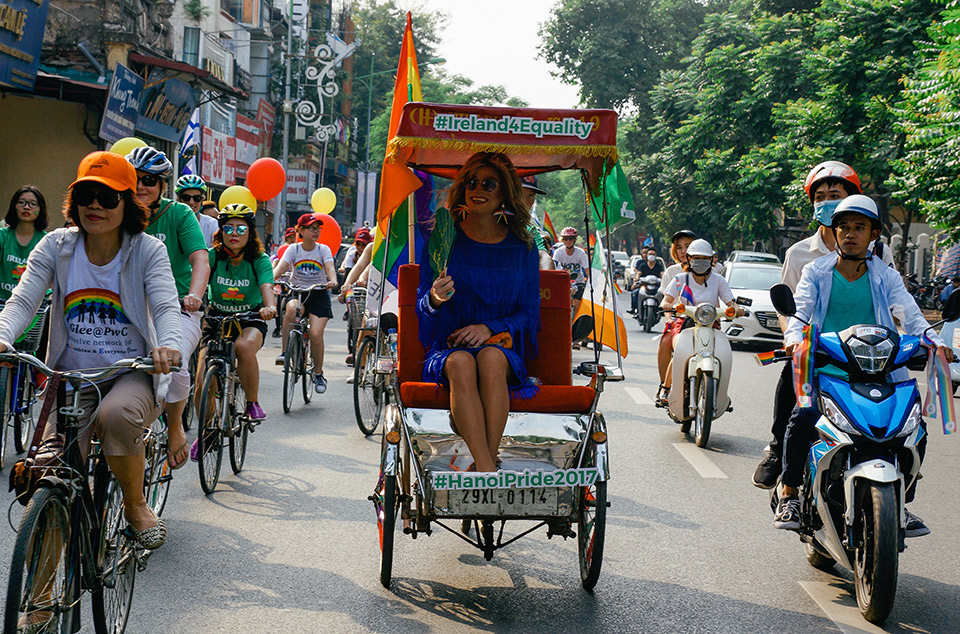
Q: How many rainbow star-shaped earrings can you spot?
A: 2